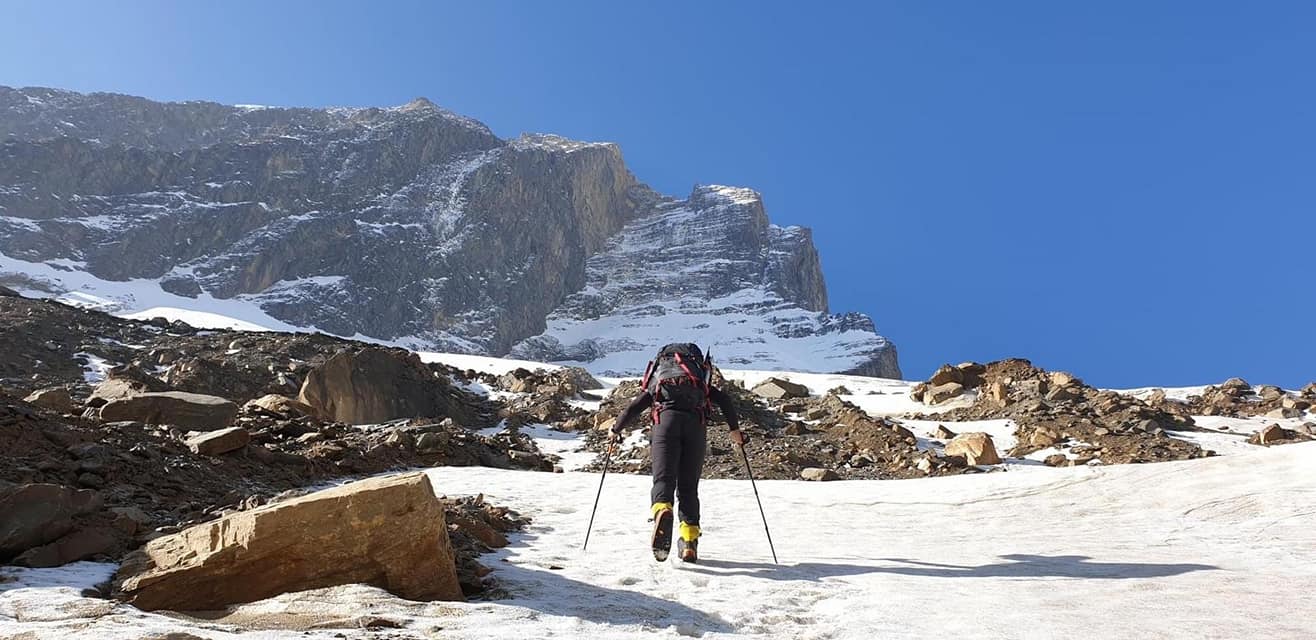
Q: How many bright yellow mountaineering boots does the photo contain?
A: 2